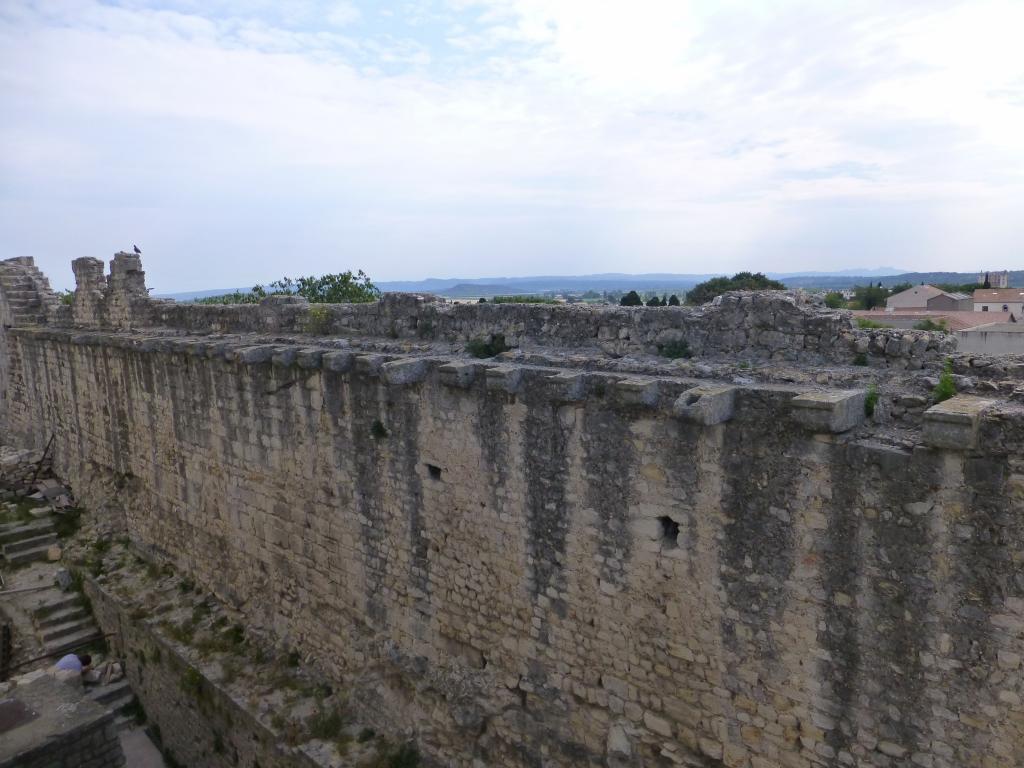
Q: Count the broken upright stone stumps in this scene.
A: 2